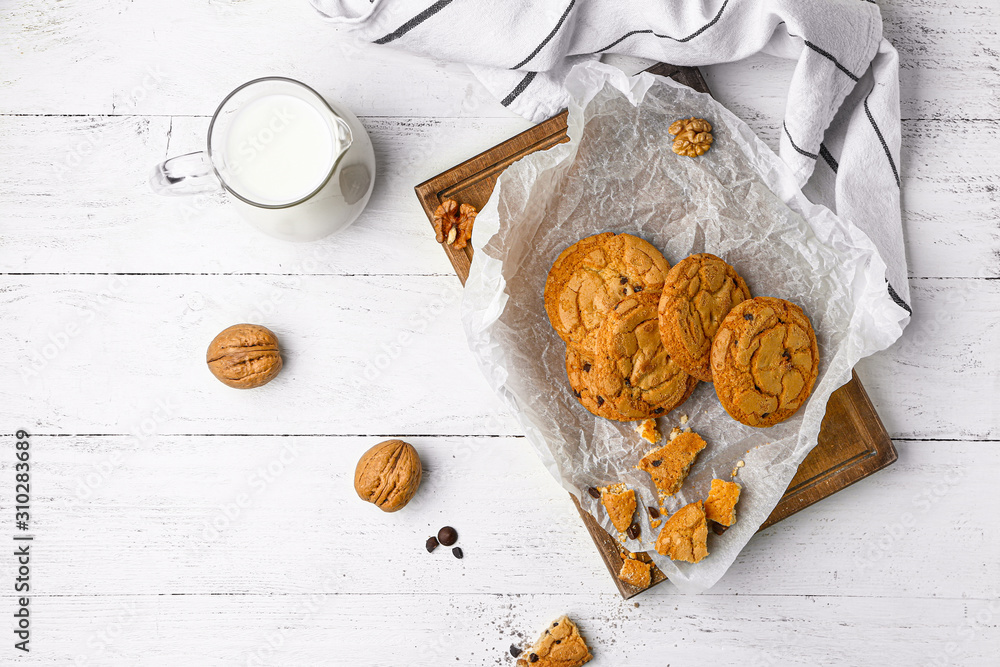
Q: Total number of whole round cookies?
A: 5